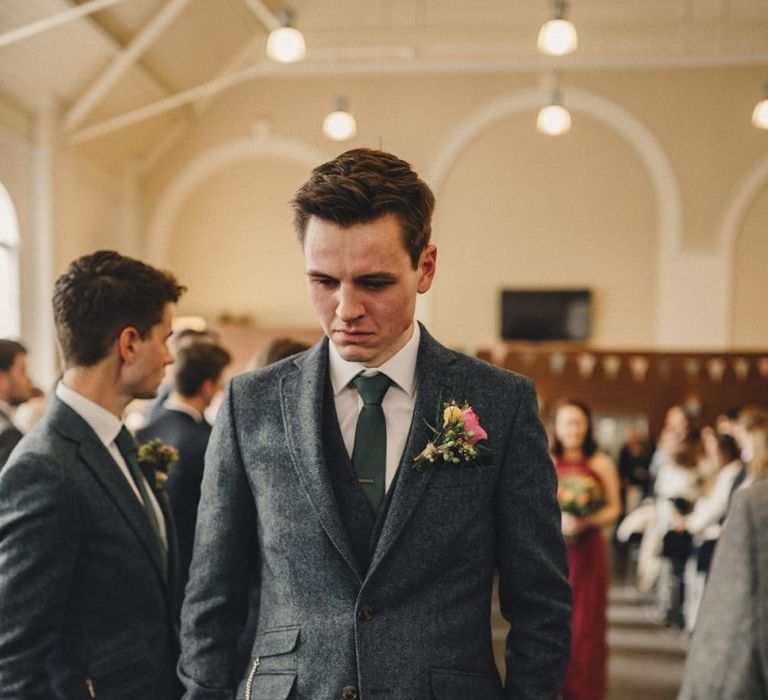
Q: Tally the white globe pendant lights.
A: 5